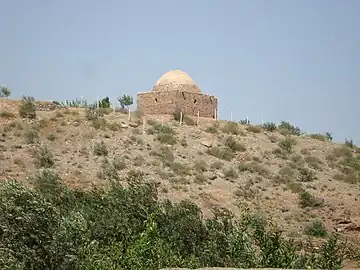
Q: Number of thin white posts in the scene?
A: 11